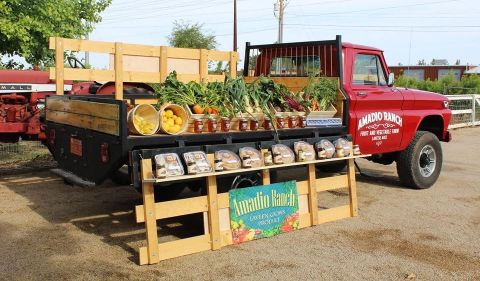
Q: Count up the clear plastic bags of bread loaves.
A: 8